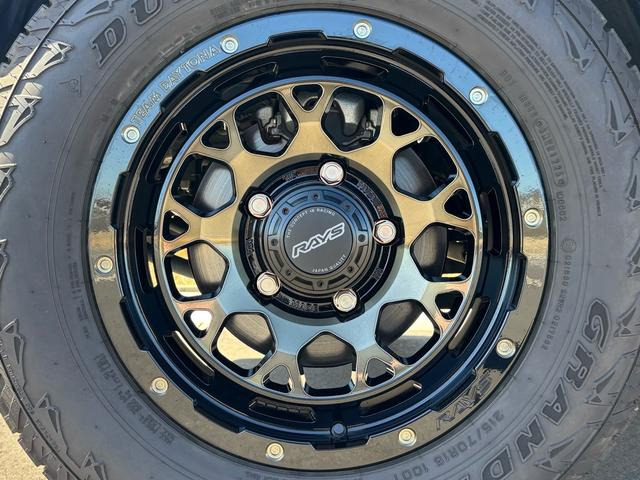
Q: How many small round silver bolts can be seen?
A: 10